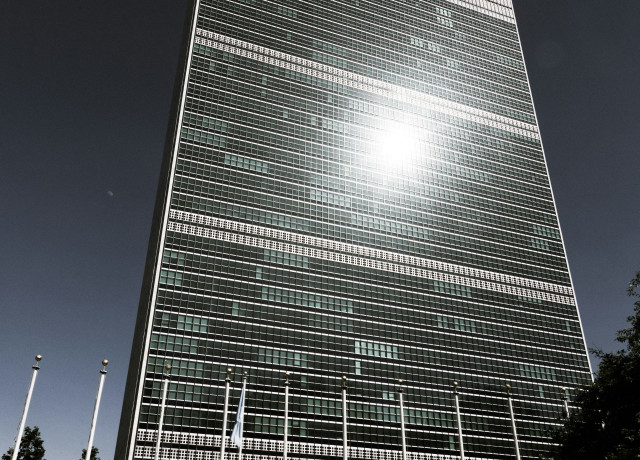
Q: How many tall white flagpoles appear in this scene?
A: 11